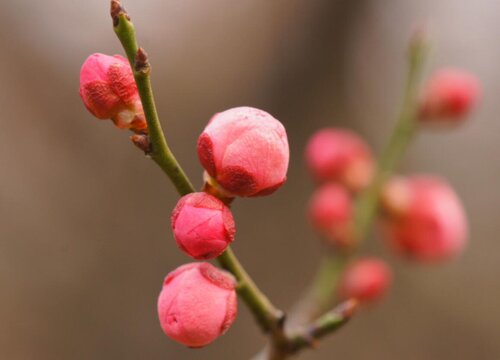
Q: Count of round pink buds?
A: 9